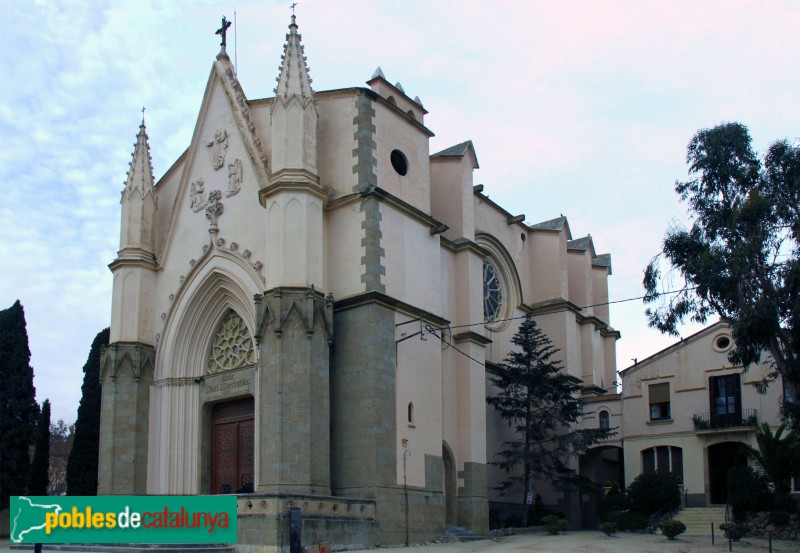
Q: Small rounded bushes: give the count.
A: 4